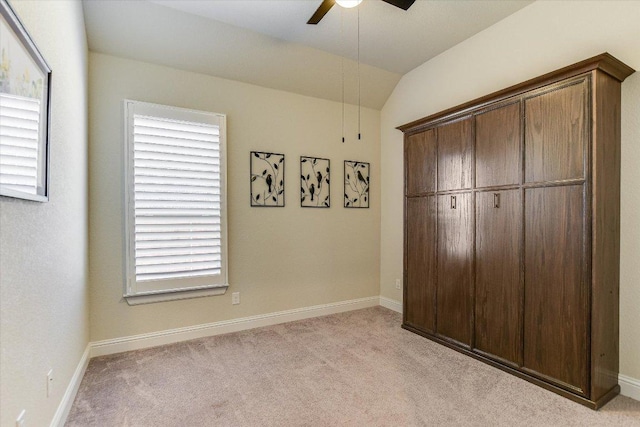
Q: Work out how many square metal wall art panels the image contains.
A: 3